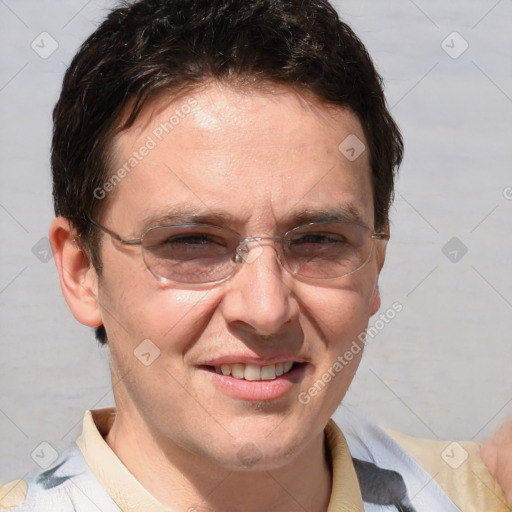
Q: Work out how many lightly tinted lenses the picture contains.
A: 2